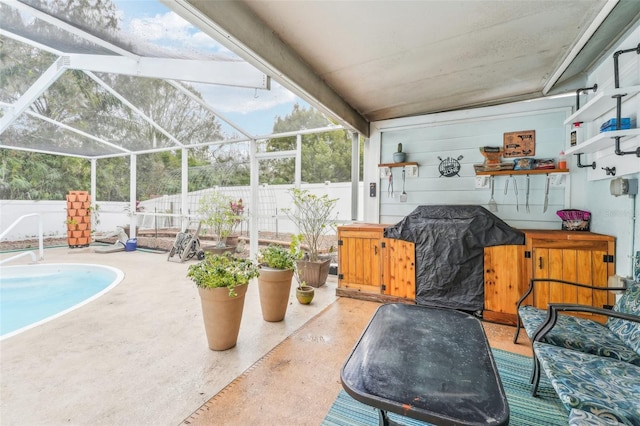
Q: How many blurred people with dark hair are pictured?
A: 0